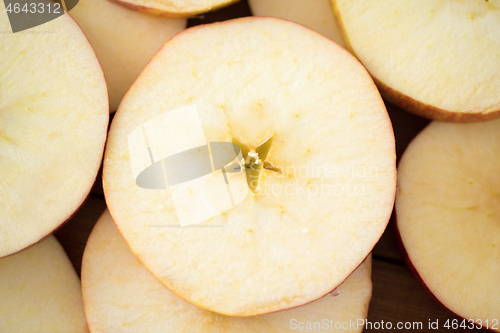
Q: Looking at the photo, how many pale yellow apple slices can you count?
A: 9